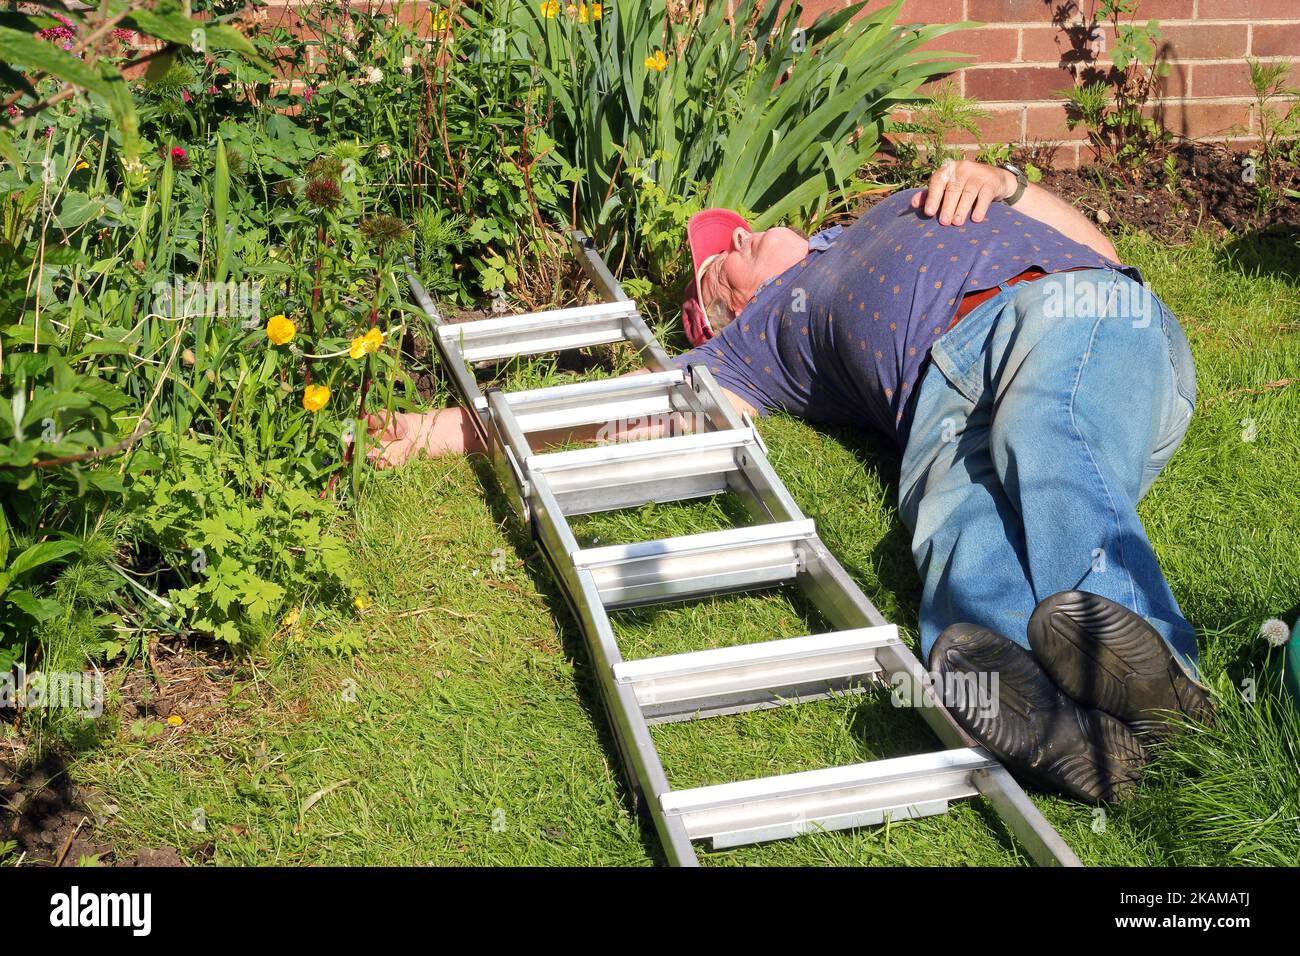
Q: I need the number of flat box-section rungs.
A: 6